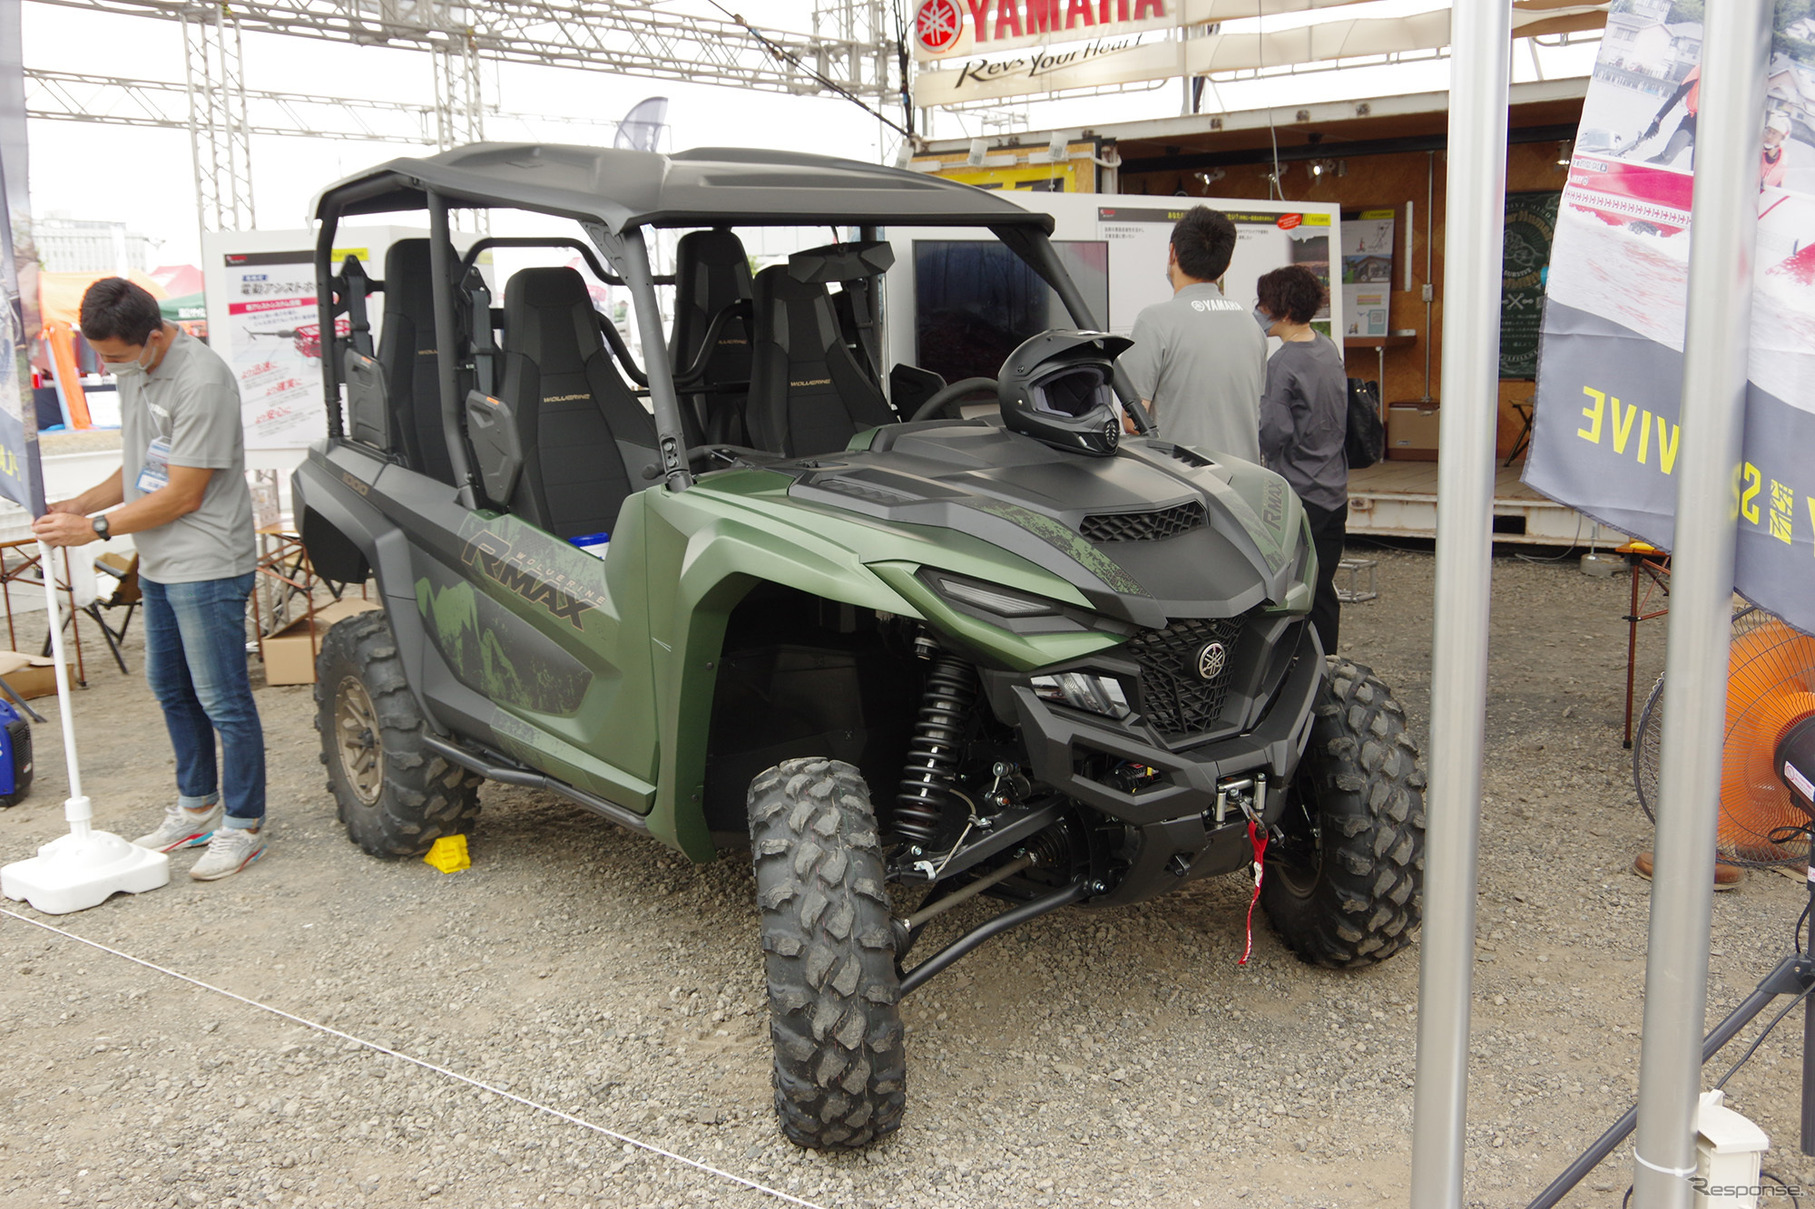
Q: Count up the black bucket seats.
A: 4